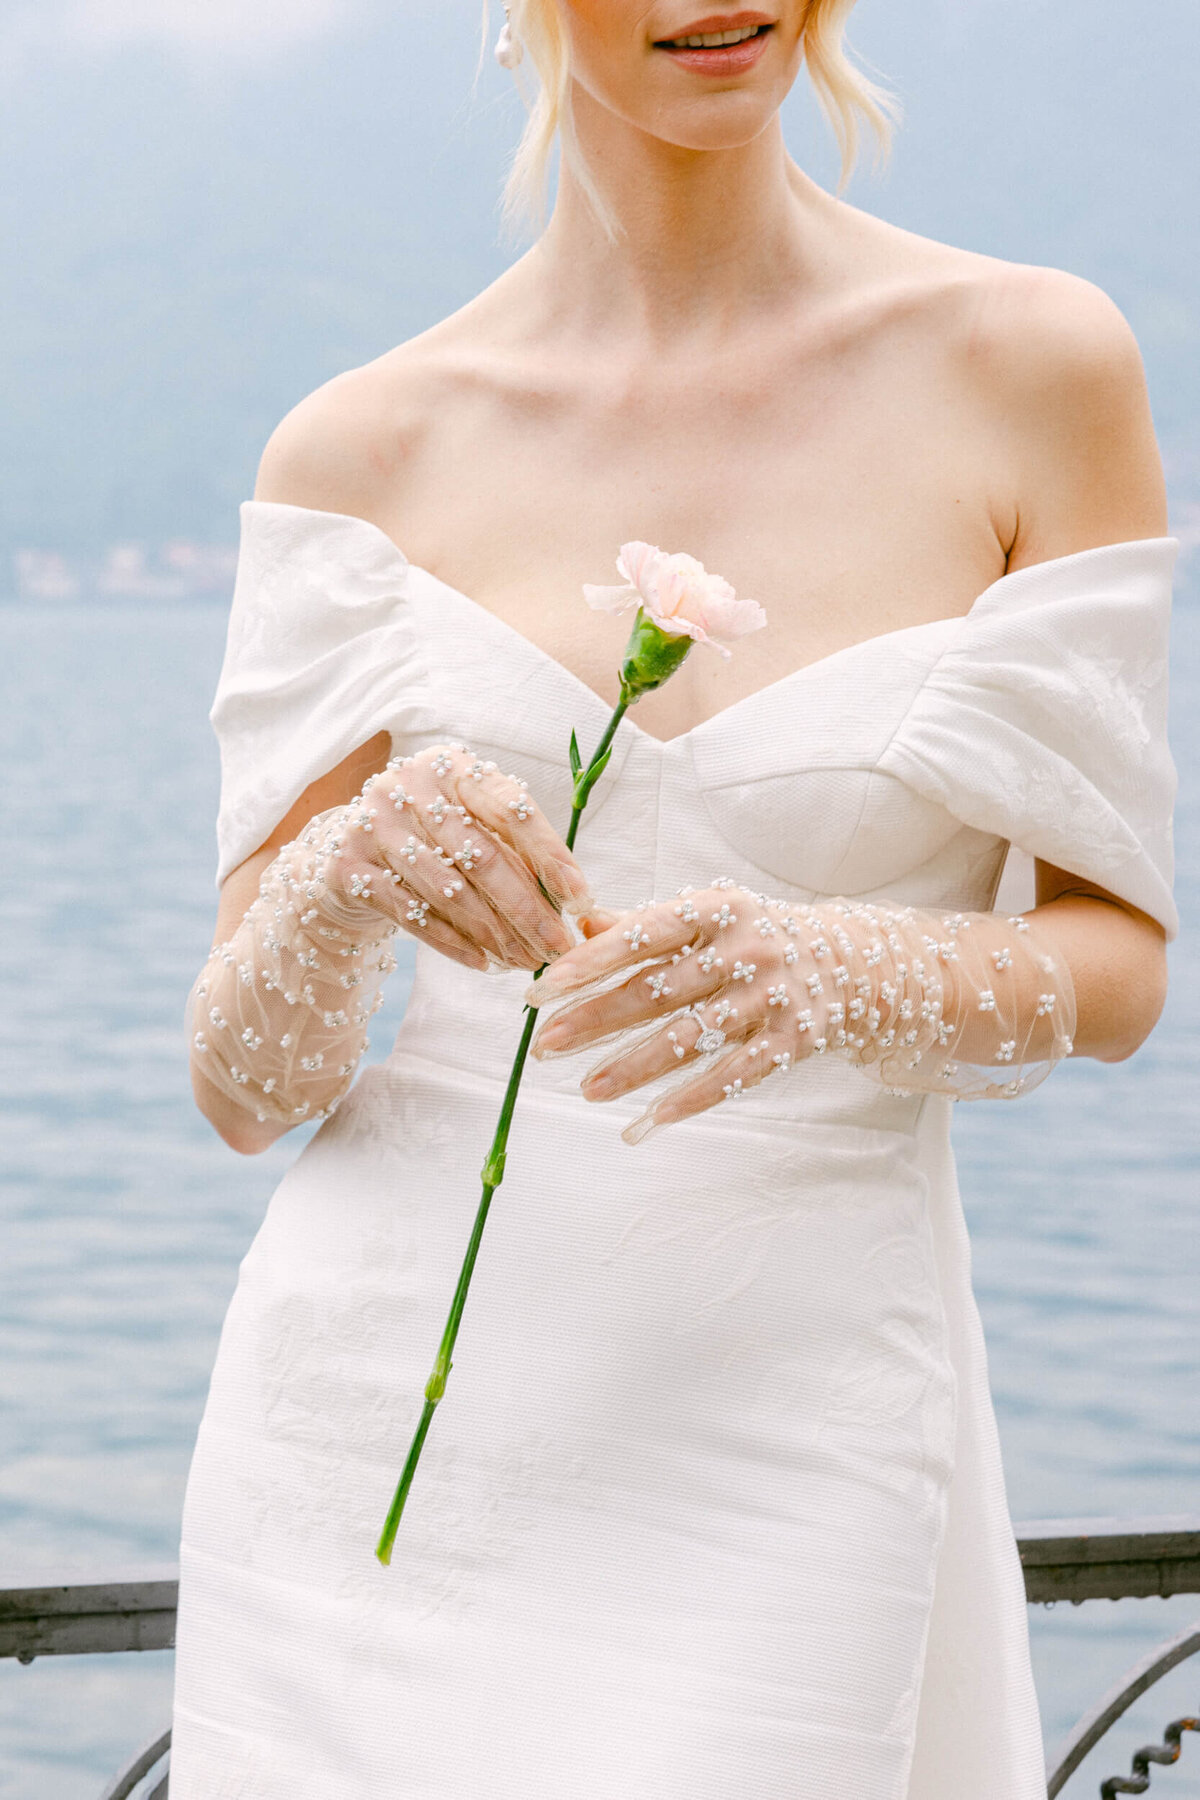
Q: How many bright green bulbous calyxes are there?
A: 1